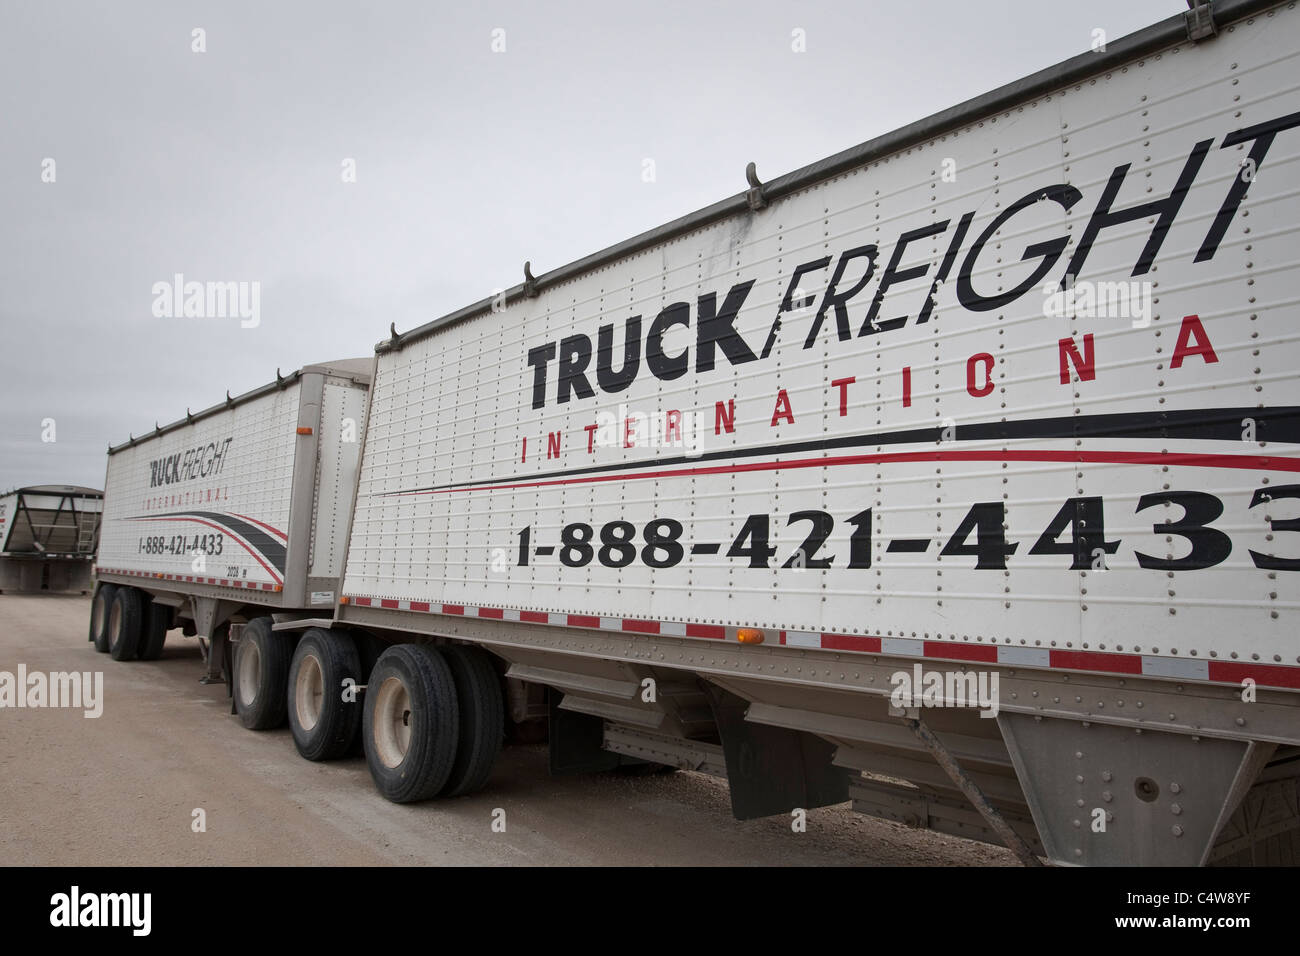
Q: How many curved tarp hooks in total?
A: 10